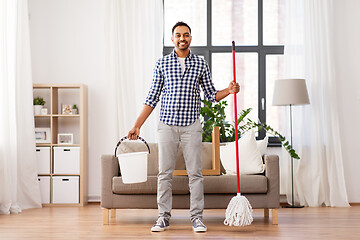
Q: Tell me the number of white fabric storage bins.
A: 4